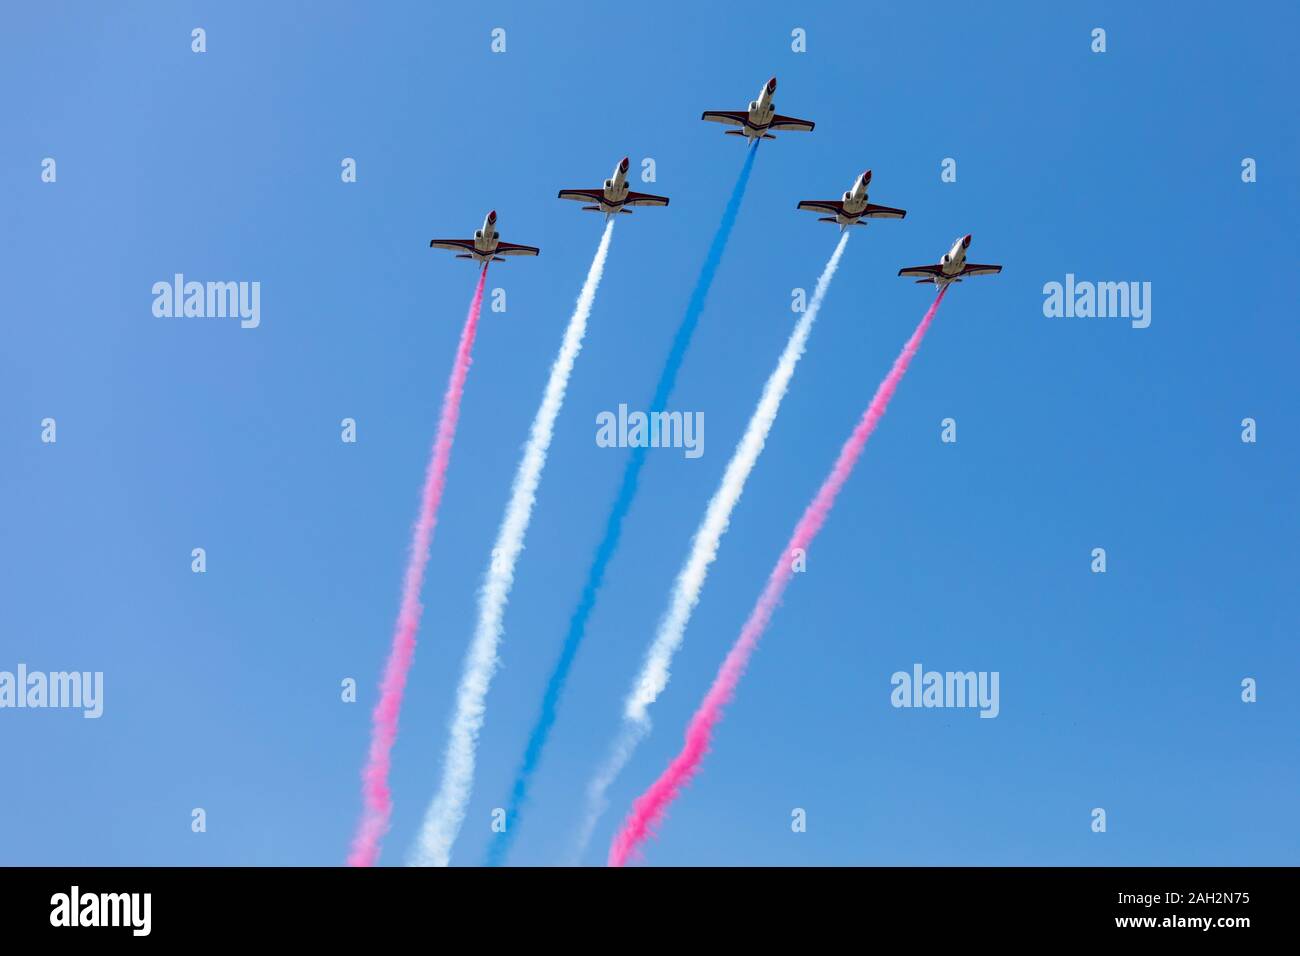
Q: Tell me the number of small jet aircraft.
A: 5